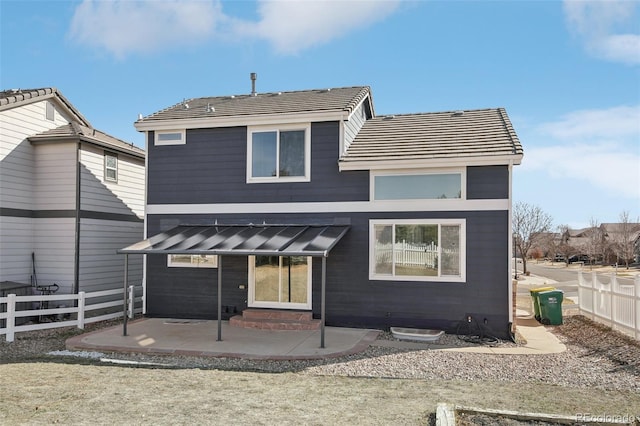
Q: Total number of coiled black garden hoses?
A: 1